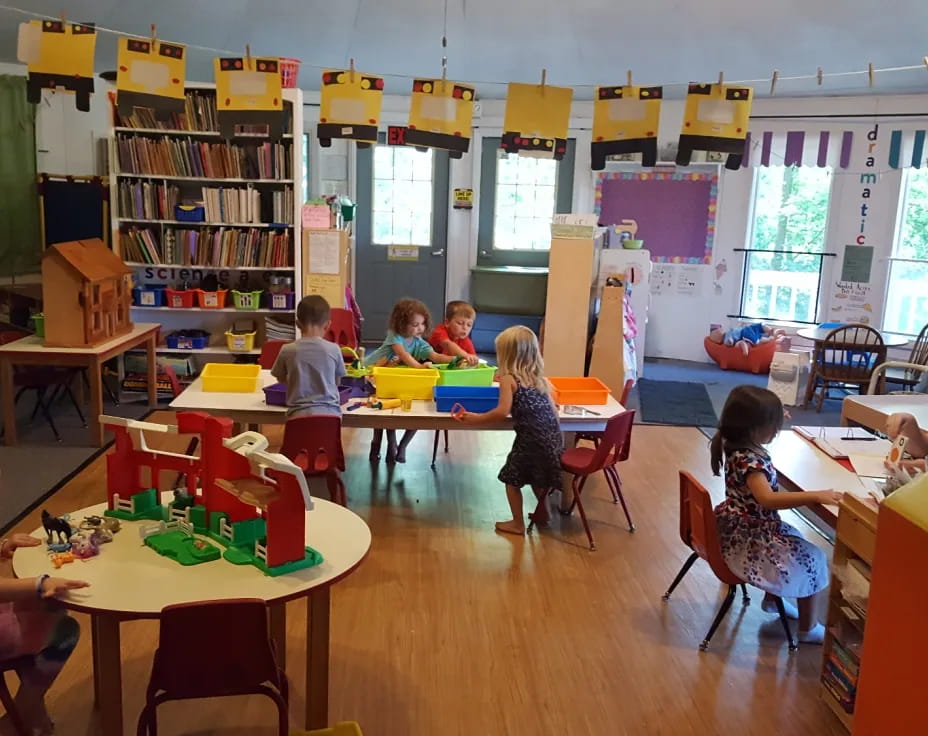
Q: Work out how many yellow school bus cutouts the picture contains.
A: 8